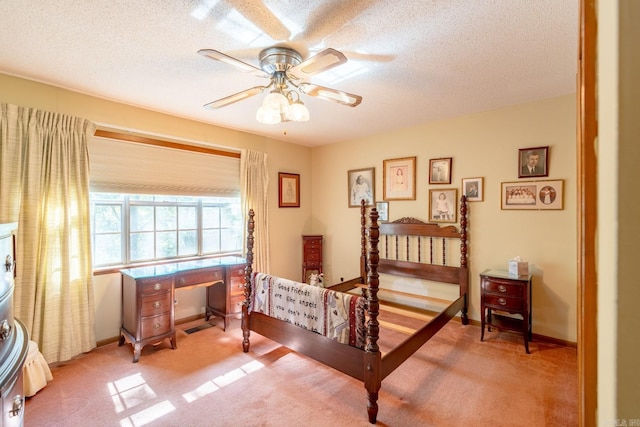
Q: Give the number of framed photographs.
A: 9